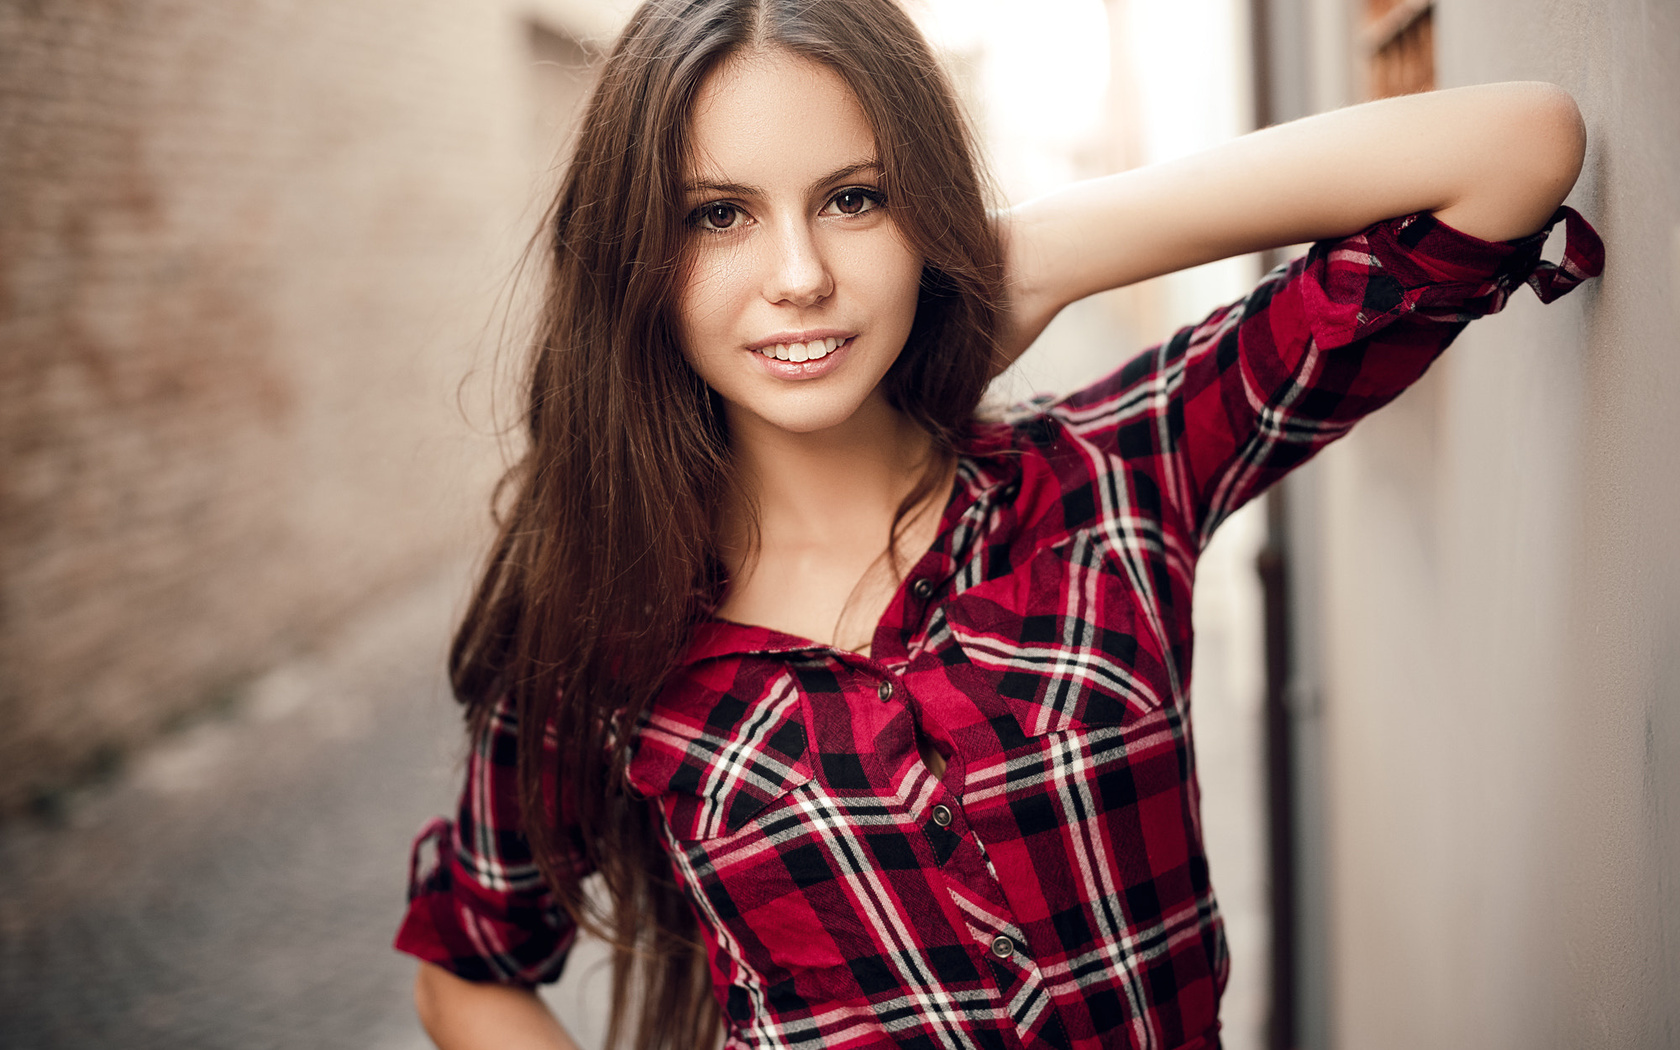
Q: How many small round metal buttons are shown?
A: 4